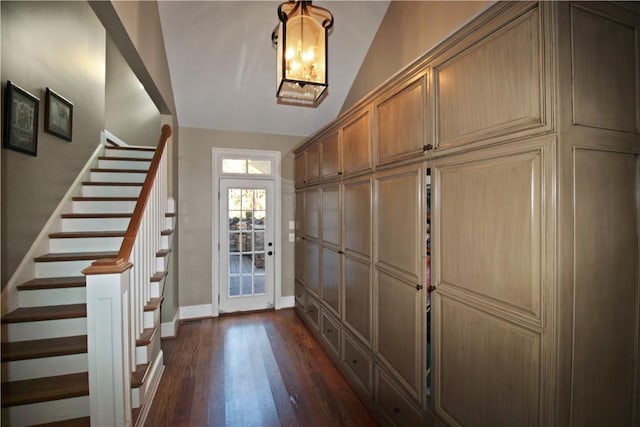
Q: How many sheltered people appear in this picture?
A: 0